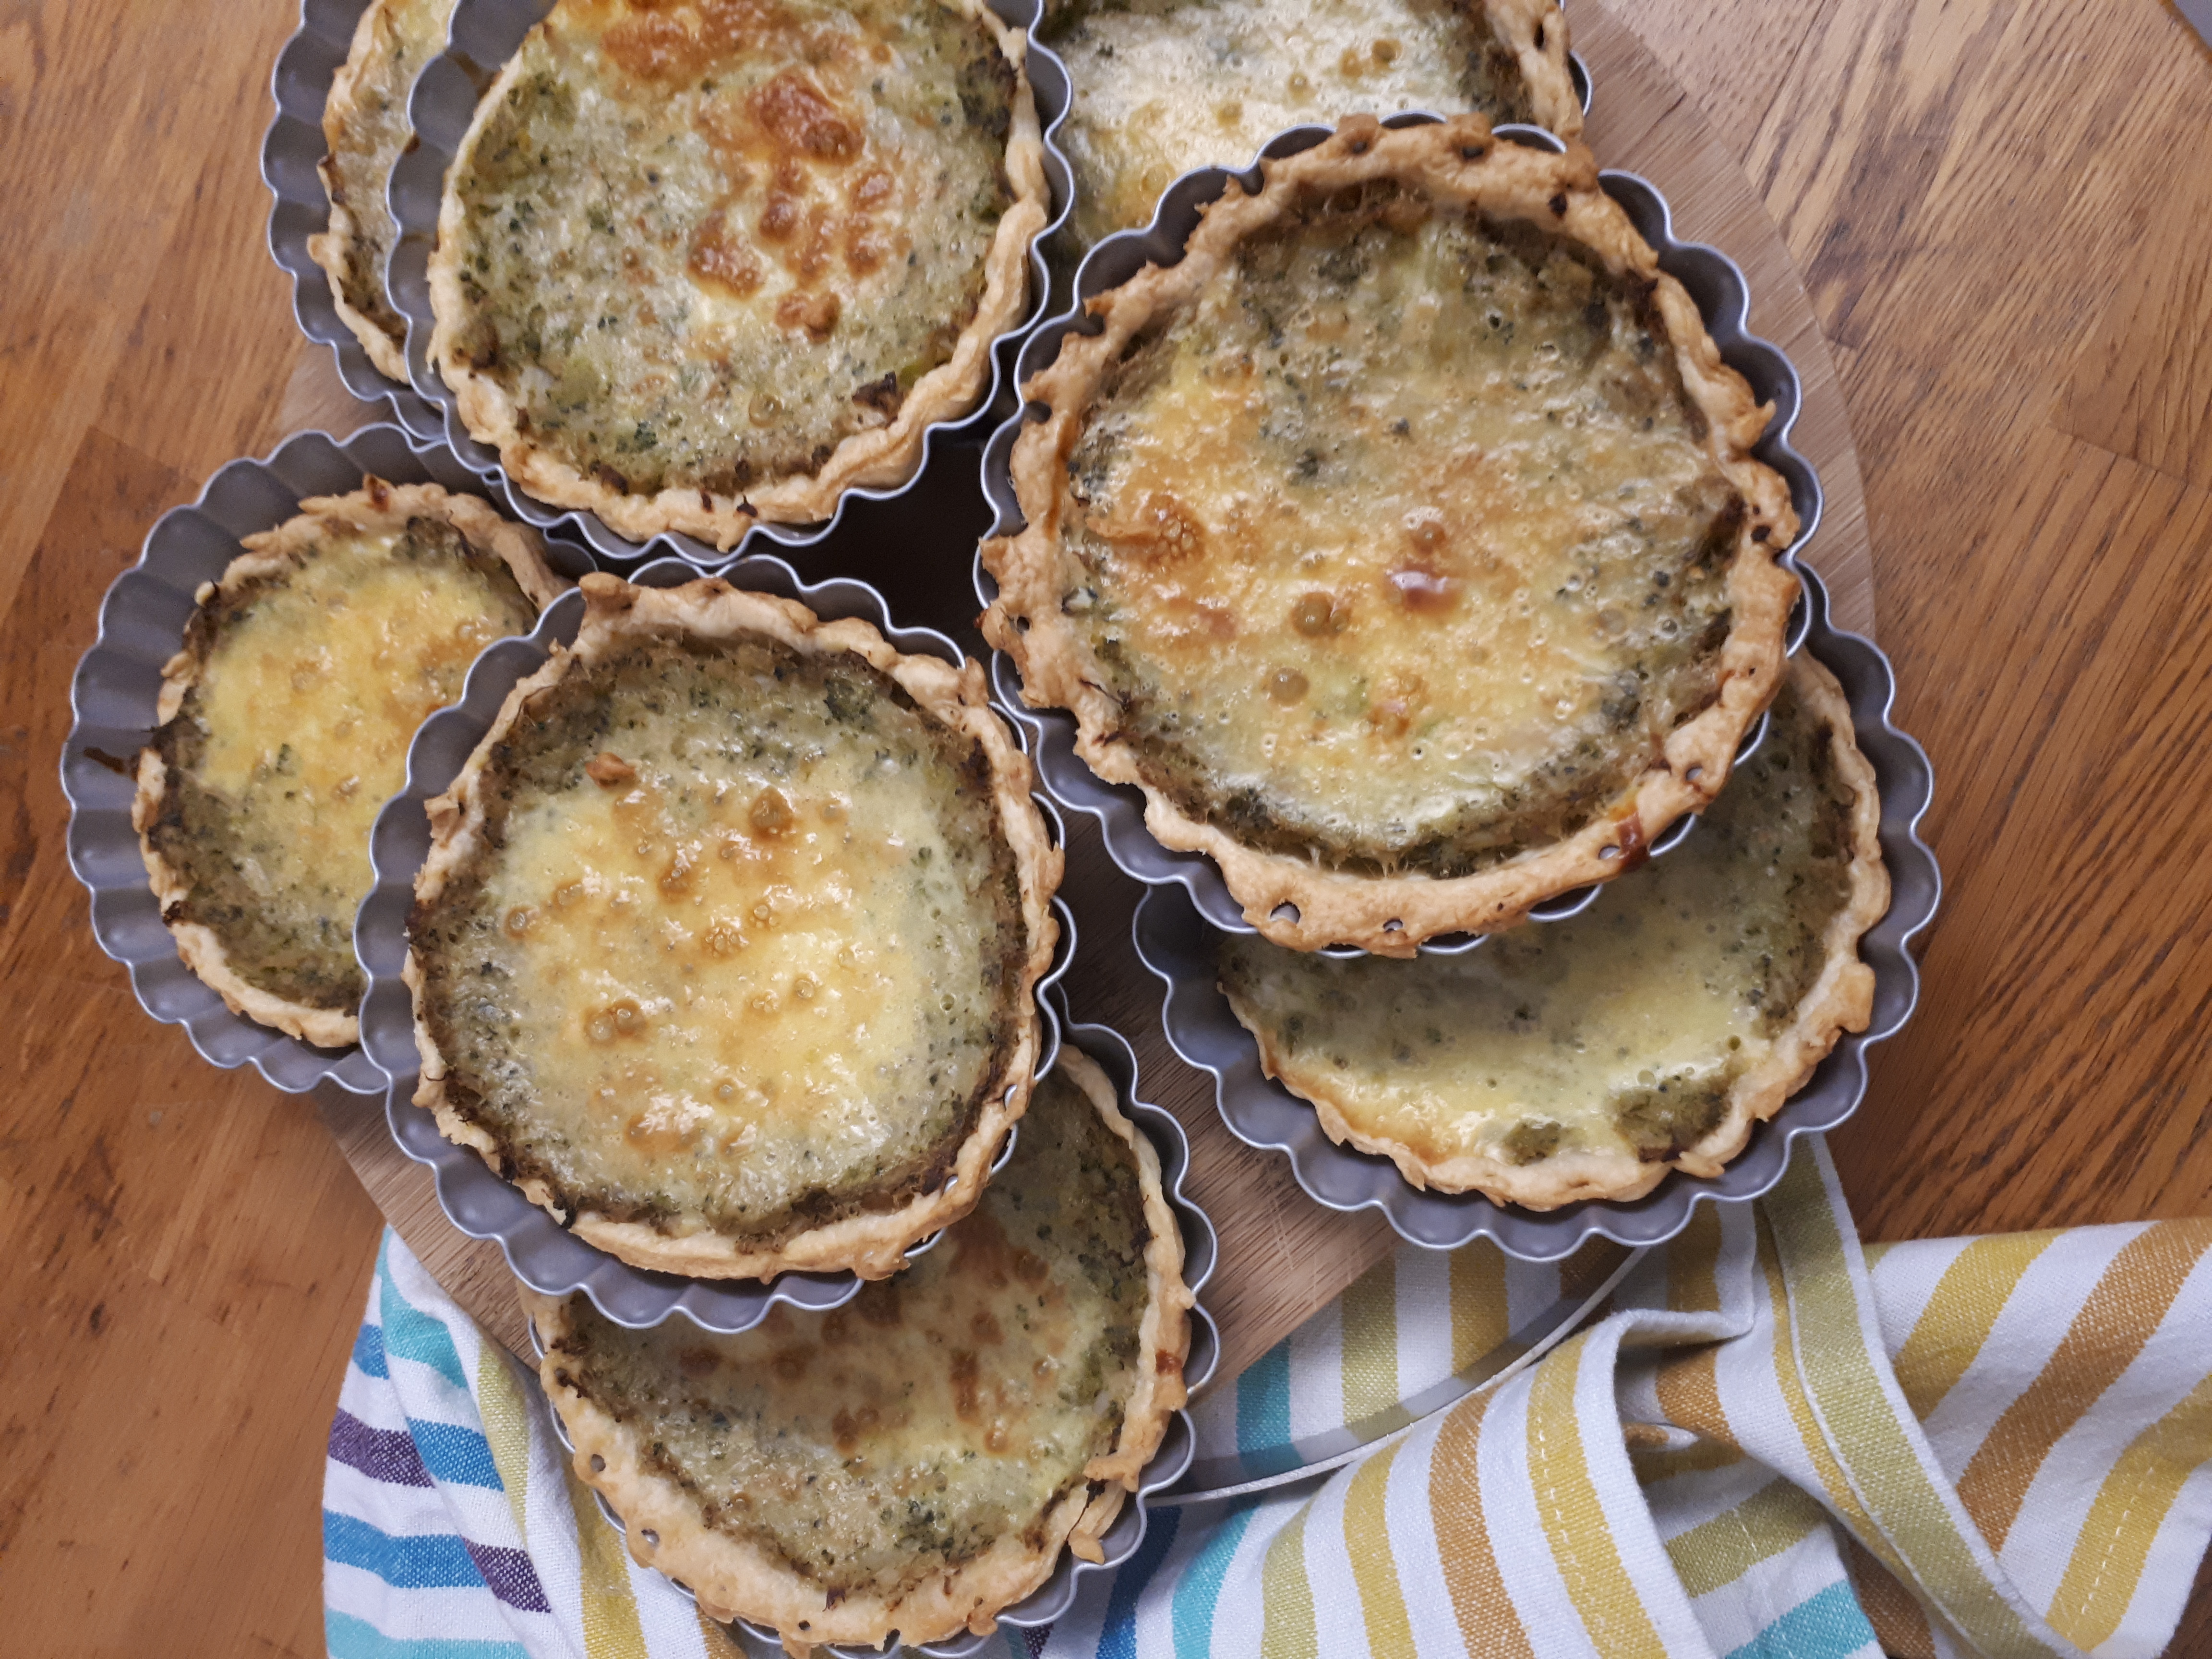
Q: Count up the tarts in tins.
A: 8